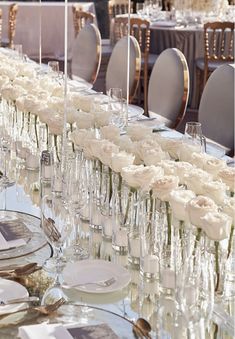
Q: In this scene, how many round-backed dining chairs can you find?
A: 4